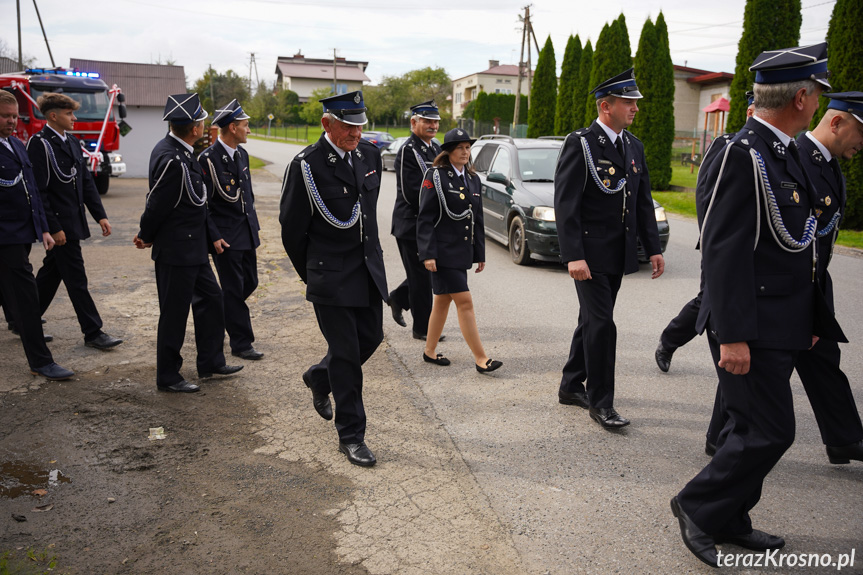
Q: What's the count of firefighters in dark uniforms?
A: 11